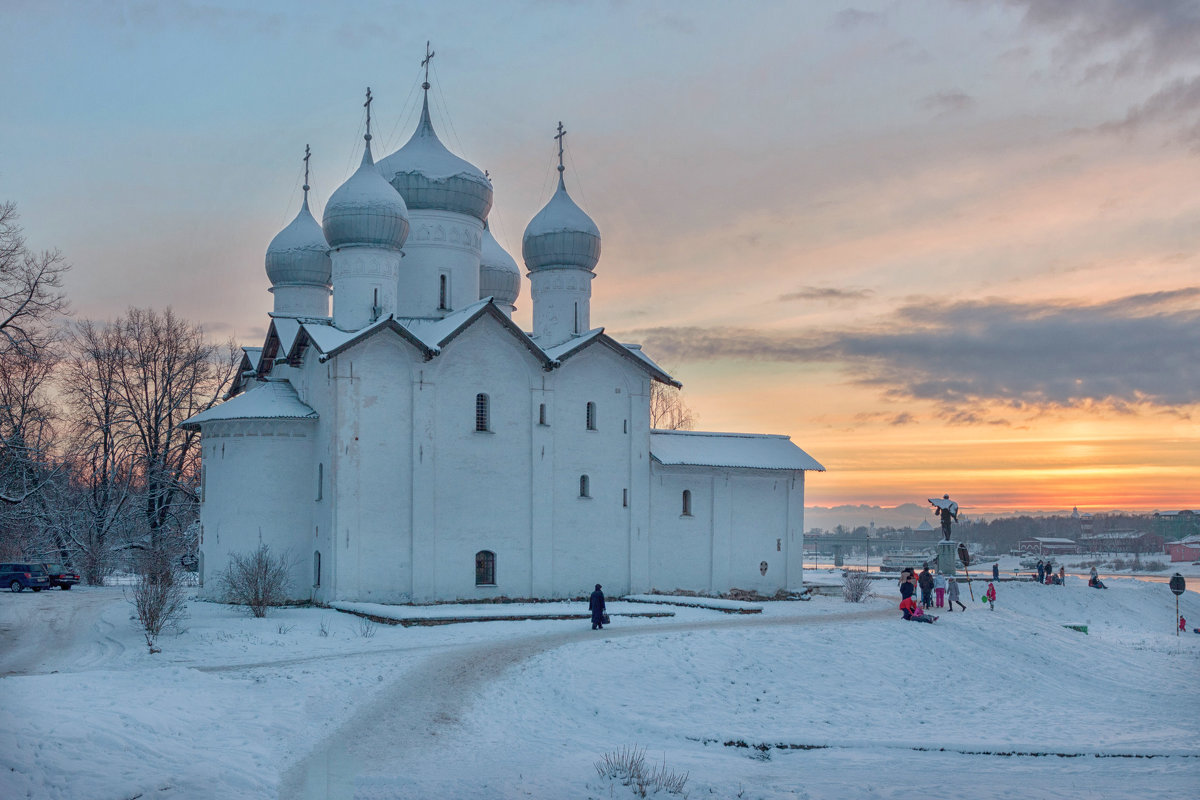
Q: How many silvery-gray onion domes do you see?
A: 5